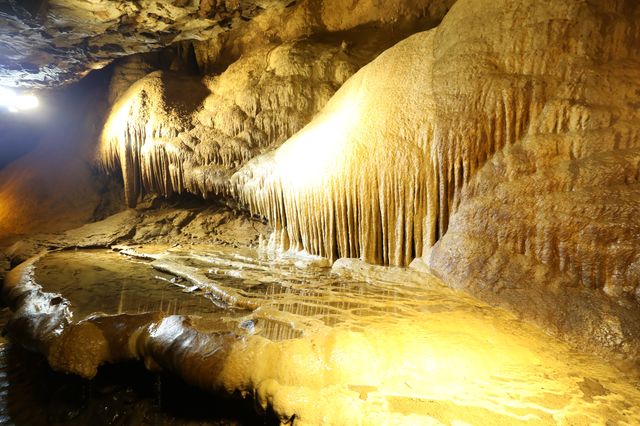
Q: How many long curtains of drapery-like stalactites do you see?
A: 2